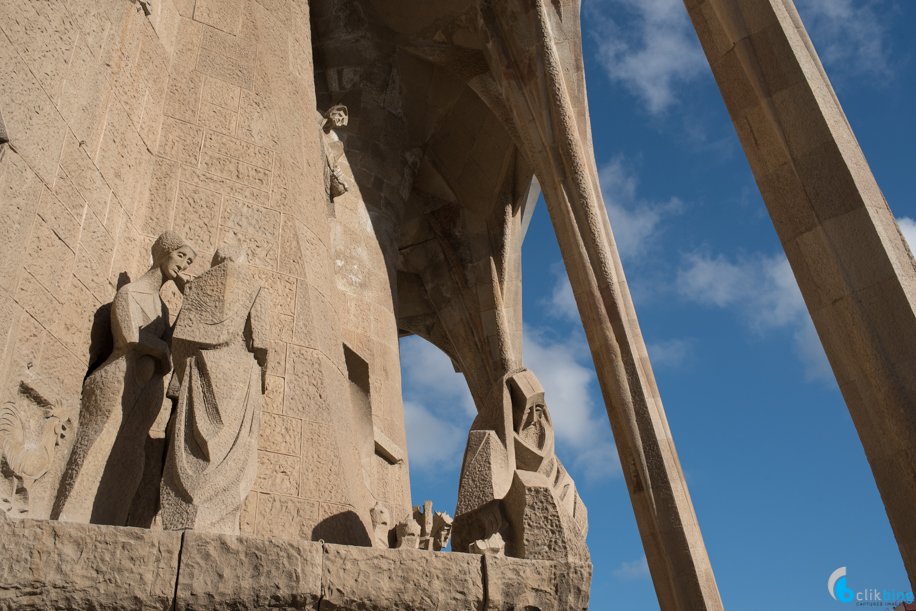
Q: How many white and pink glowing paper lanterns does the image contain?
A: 0